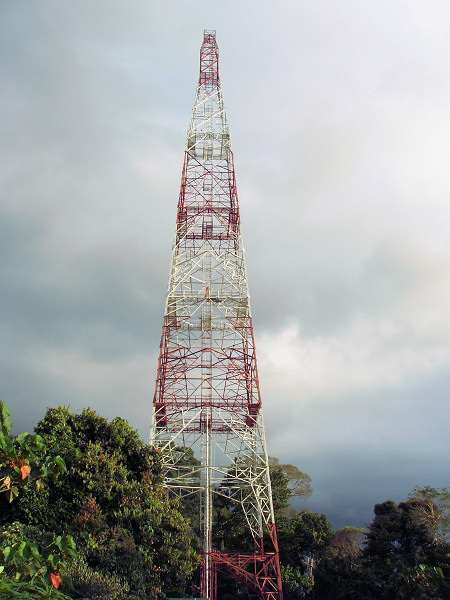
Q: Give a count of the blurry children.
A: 0